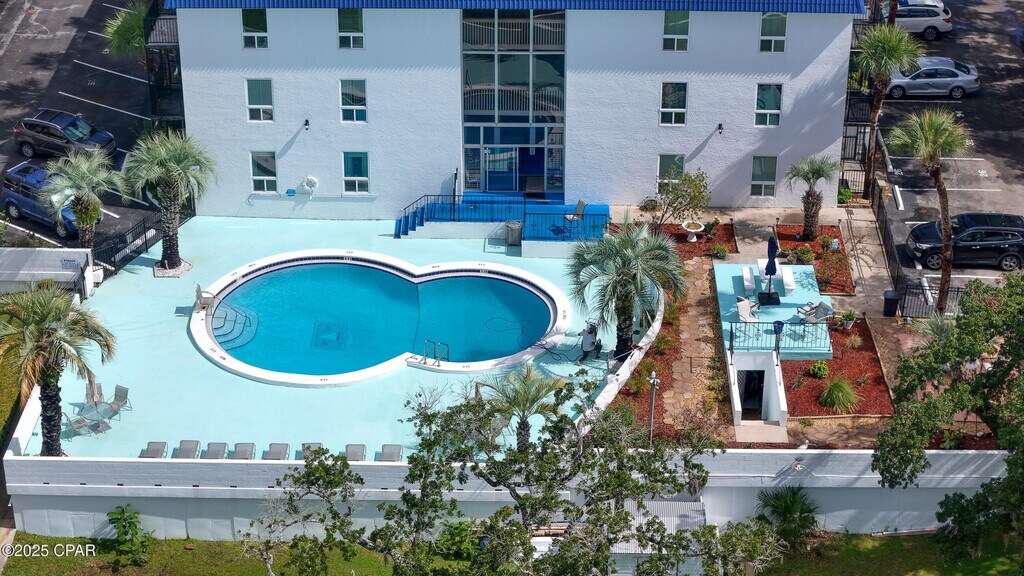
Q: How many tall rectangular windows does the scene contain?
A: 12